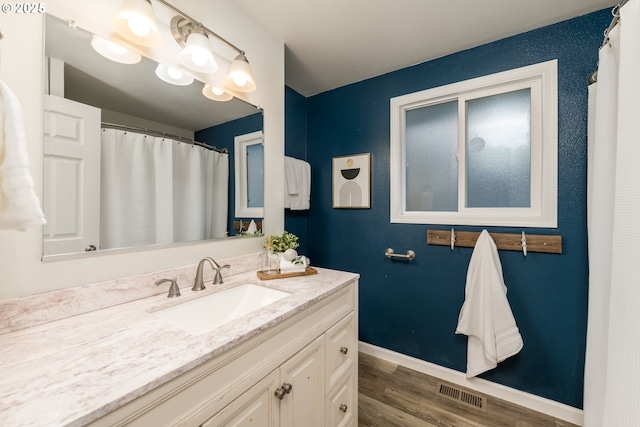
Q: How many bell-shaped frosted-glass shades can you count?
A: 3